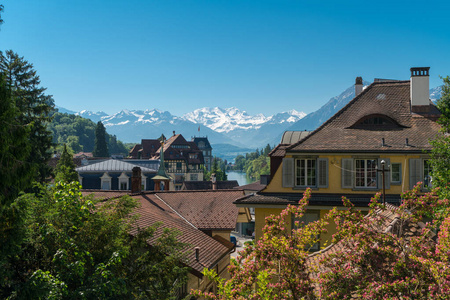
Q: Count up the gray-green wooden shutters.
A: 5